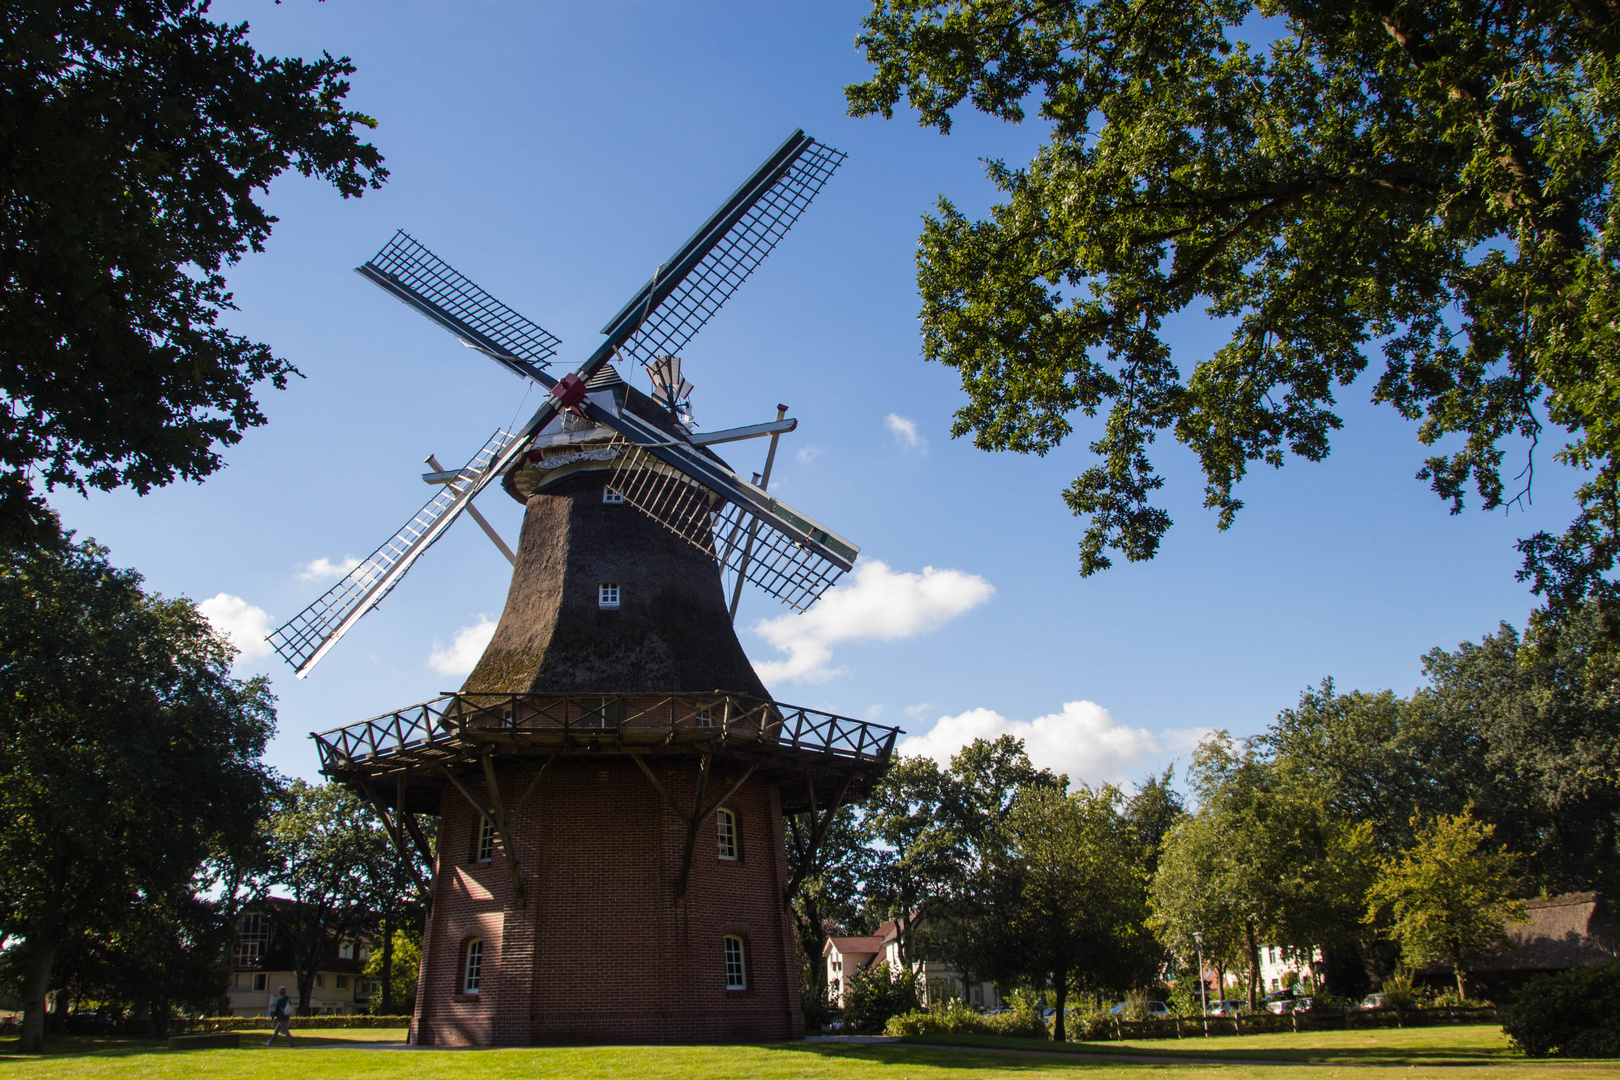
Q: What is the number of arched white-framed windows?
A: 4